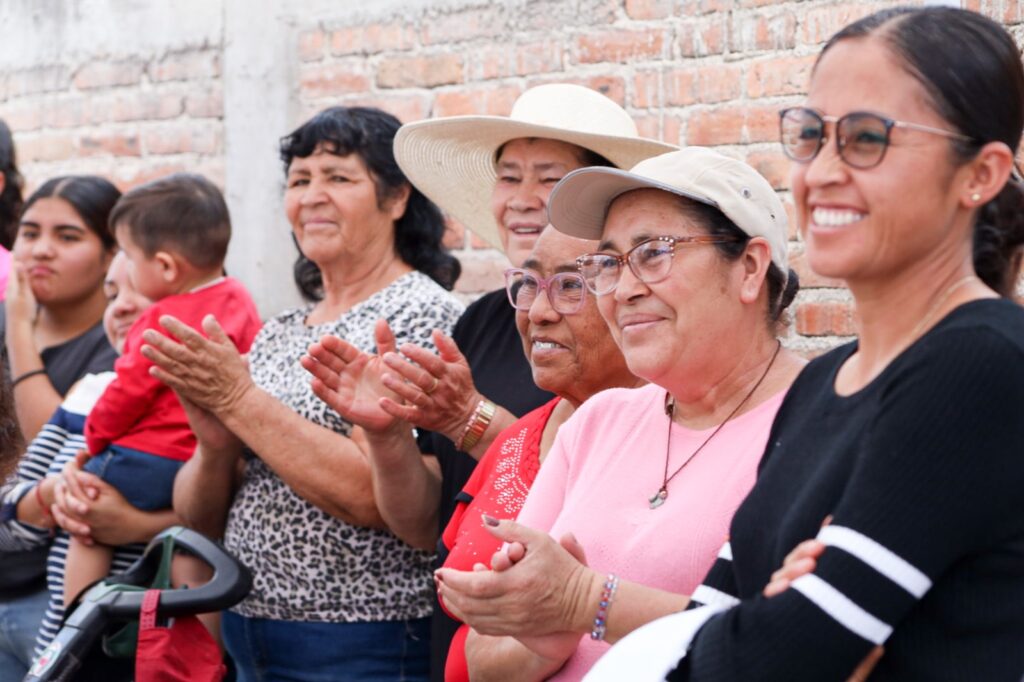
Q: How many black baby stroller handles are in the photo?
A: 1